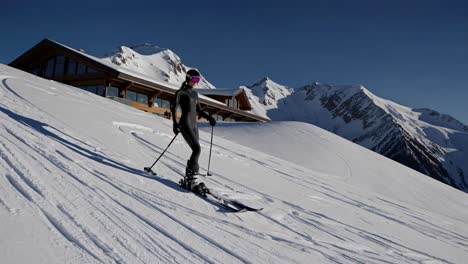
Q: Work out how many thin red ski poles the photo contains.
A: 0